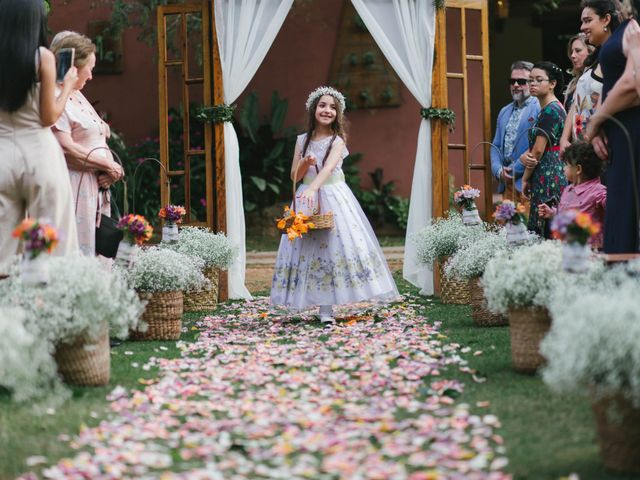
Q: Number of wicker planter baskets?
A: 7